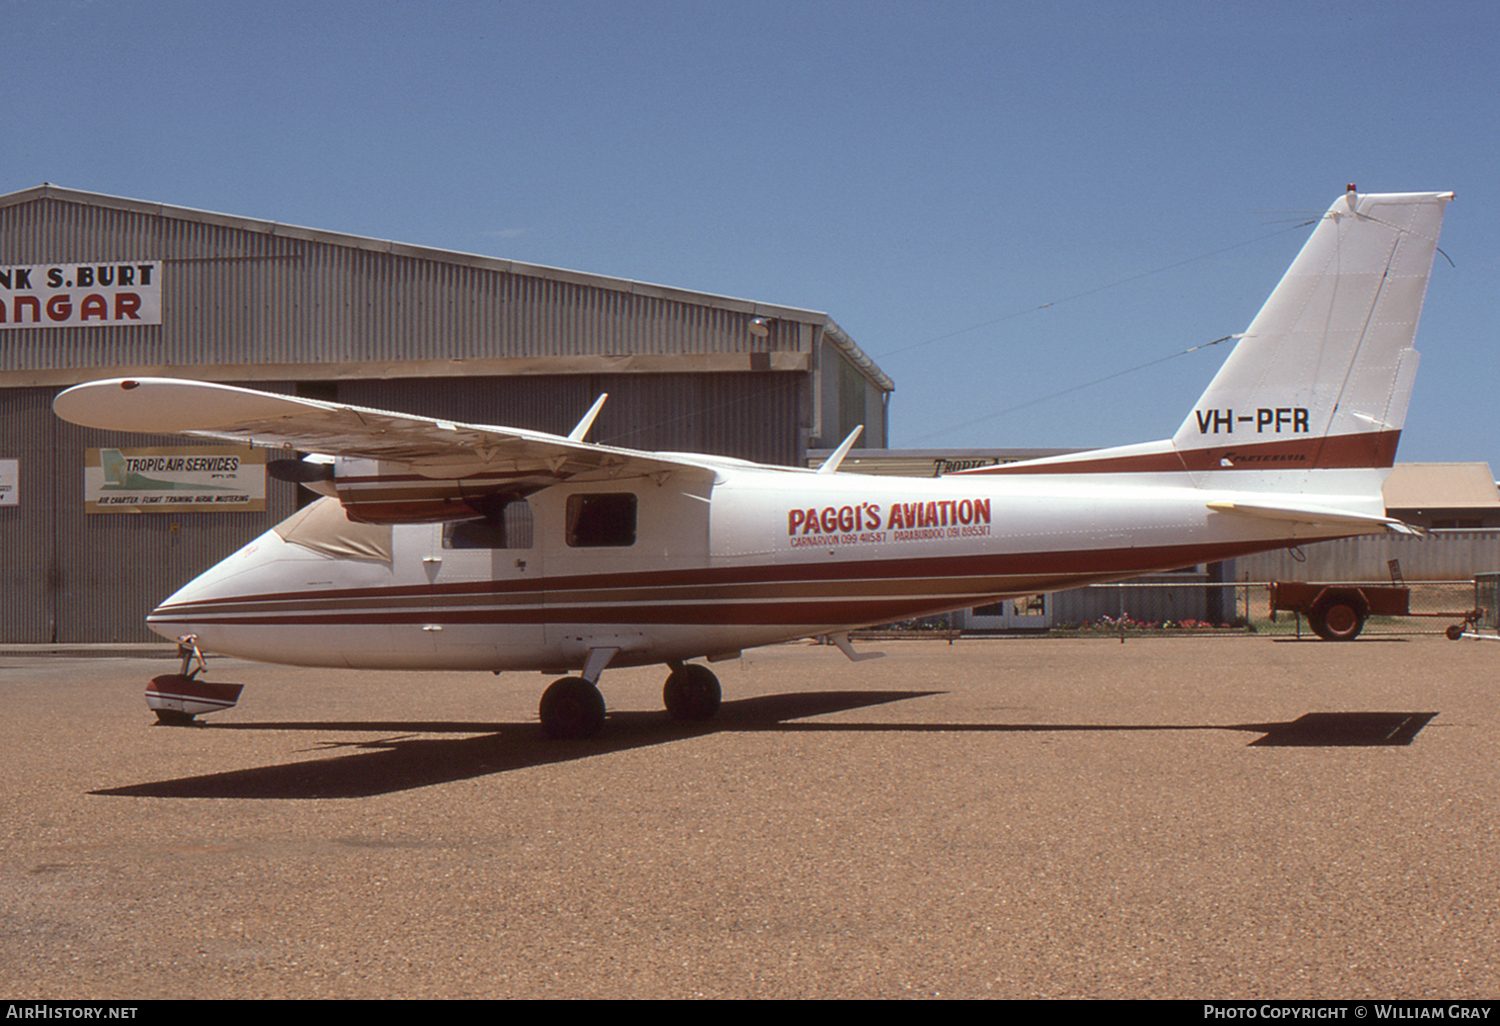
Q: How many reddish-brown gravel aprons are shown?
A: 1